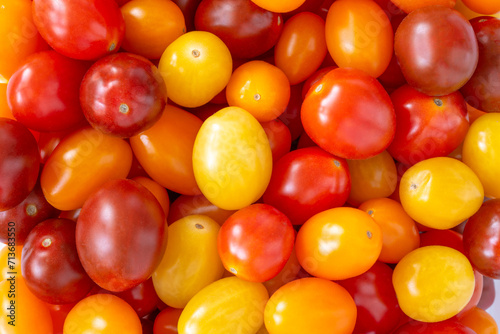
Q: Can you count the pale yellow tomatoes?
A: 7